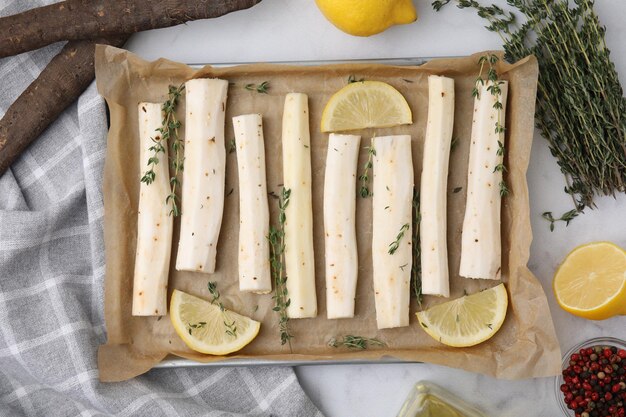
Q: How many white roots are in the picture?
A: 8